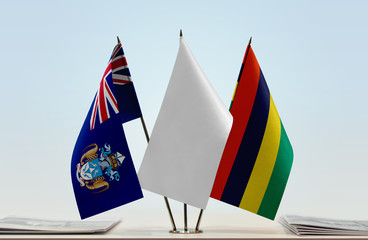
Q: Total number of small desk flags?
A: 3